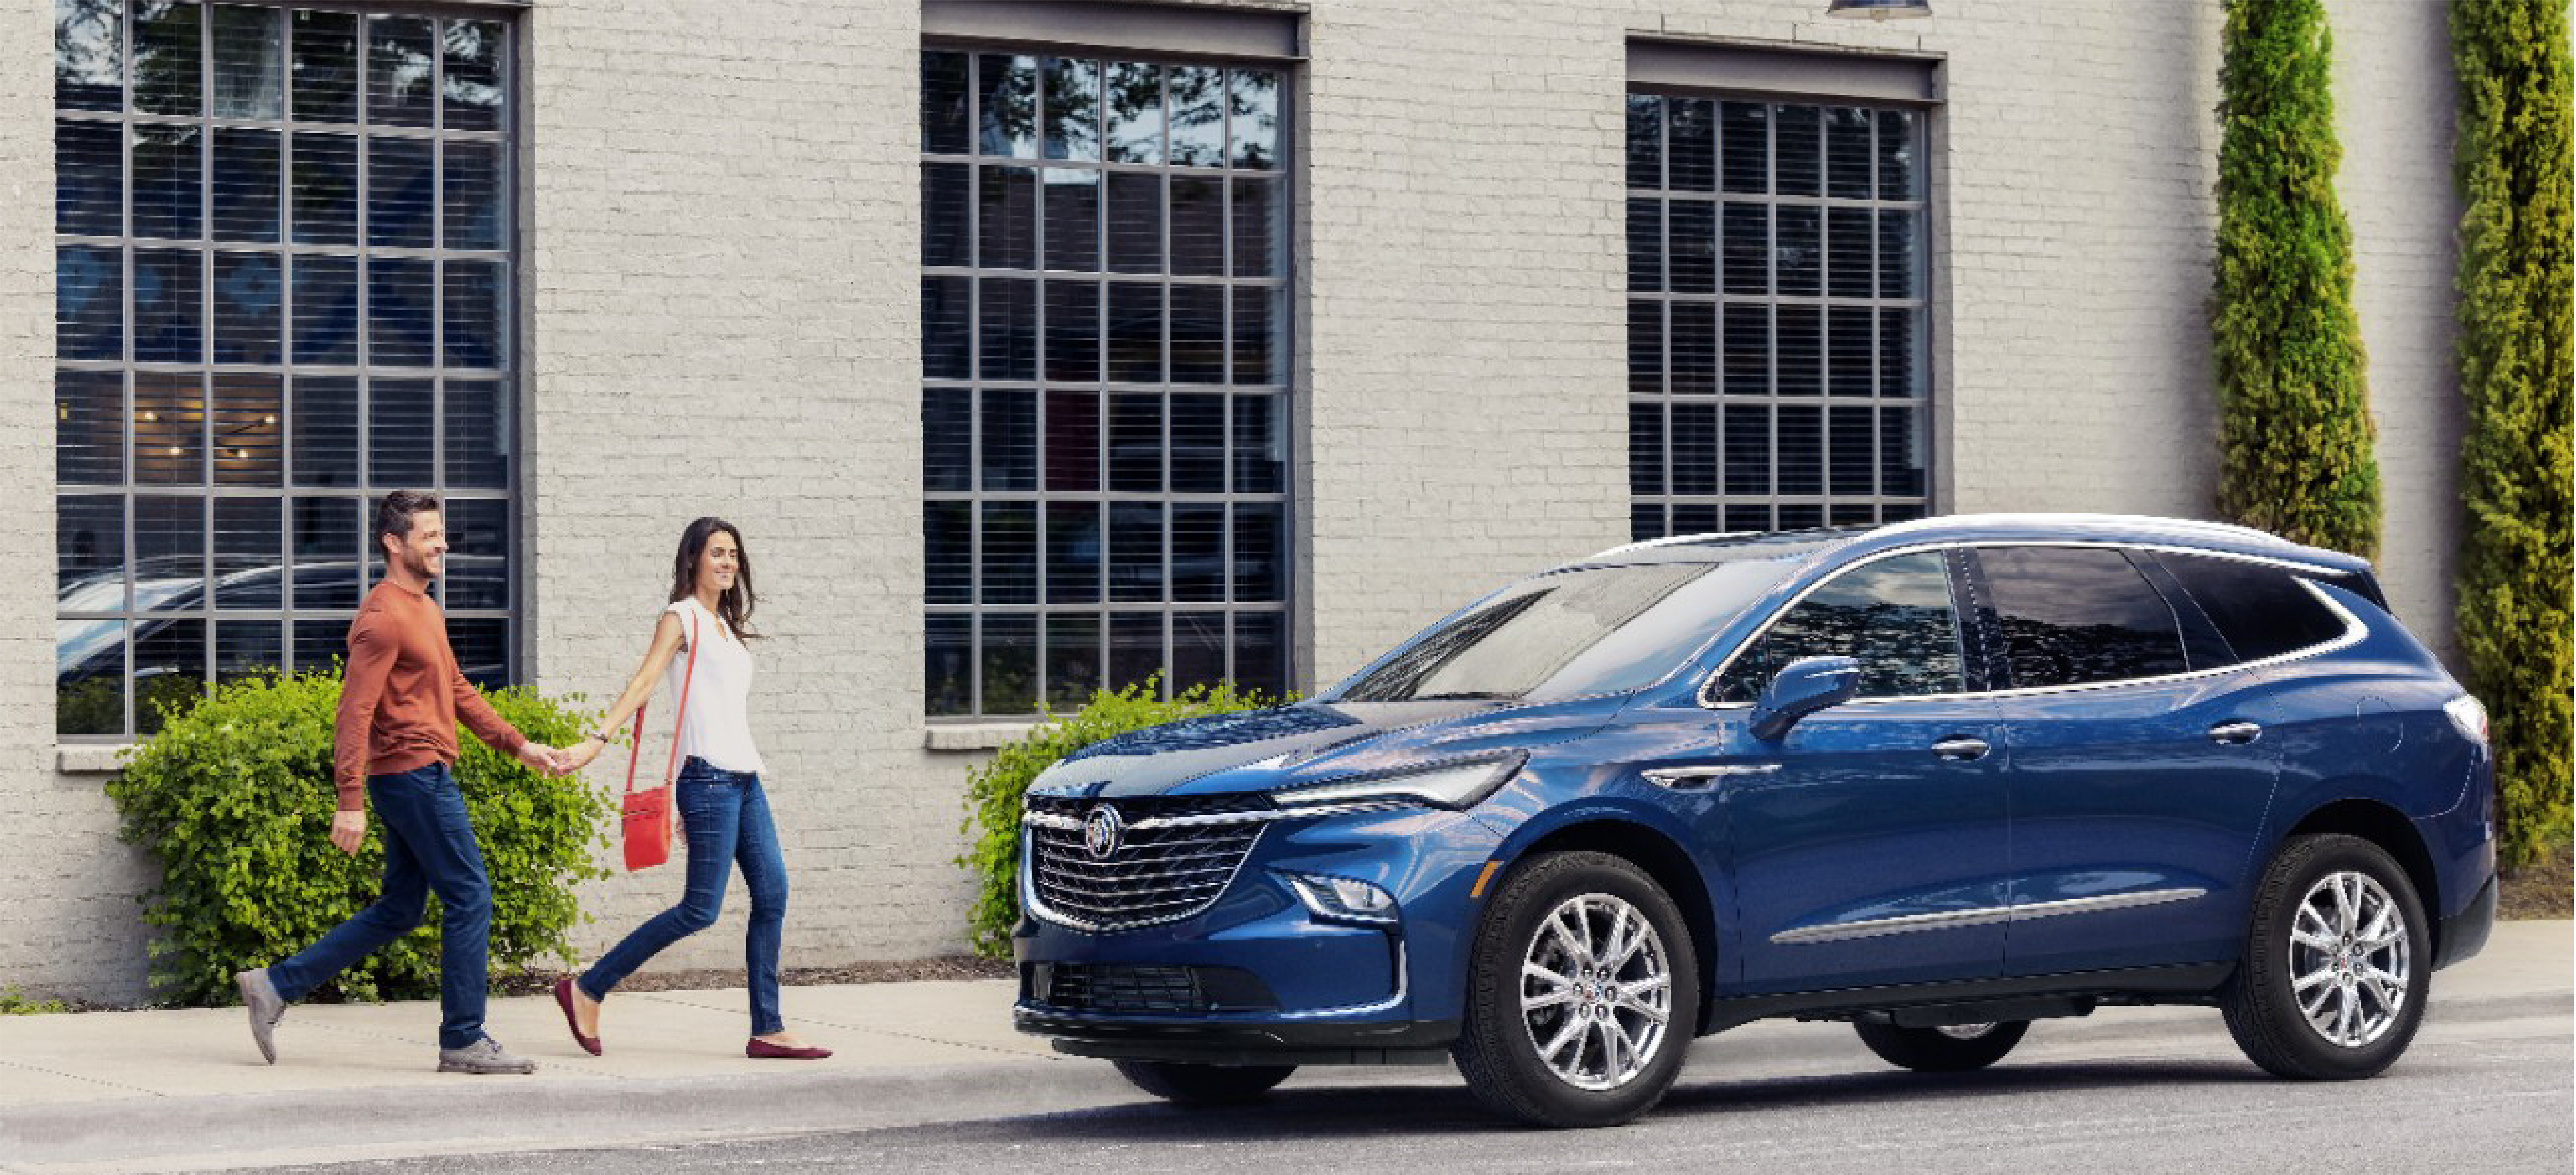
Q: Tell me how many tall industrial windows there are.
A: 3